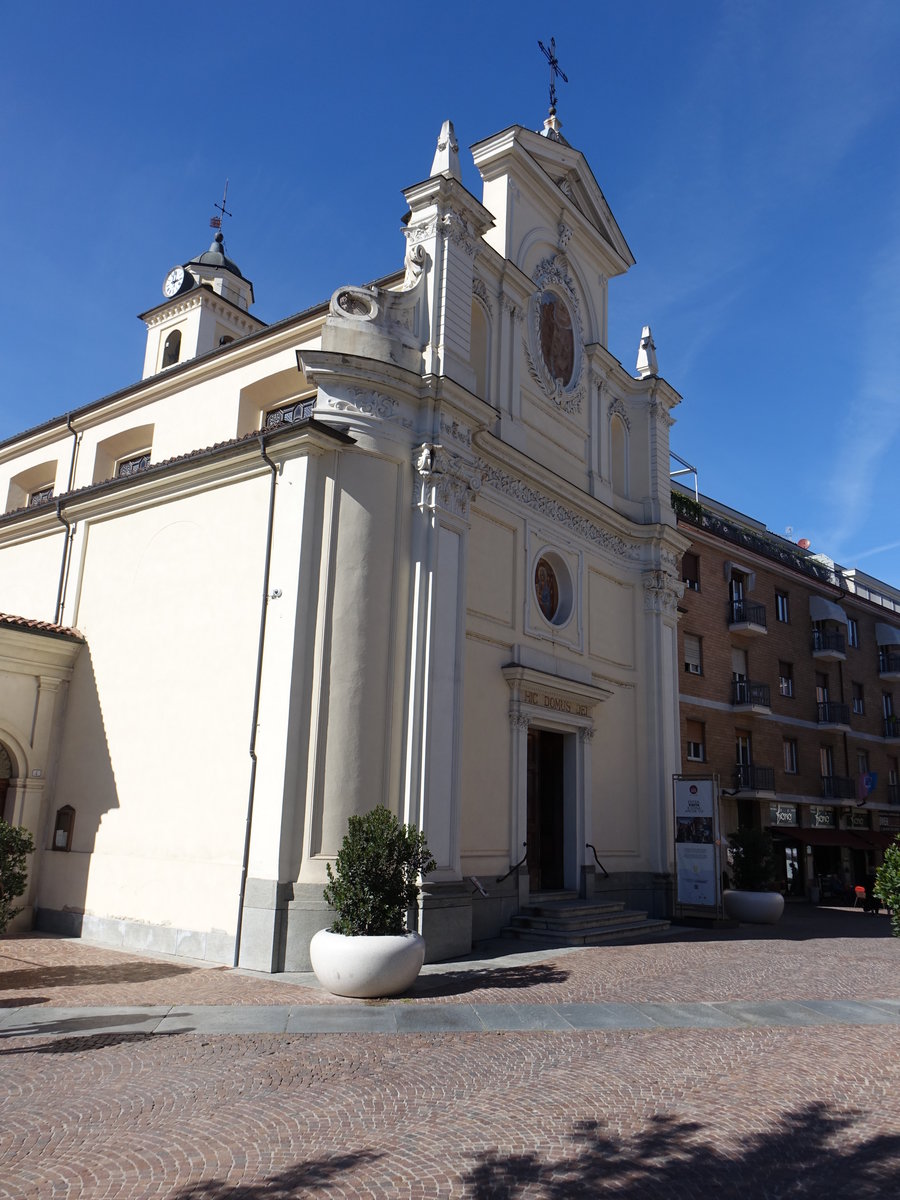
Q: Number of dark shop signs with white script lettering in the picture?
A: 3